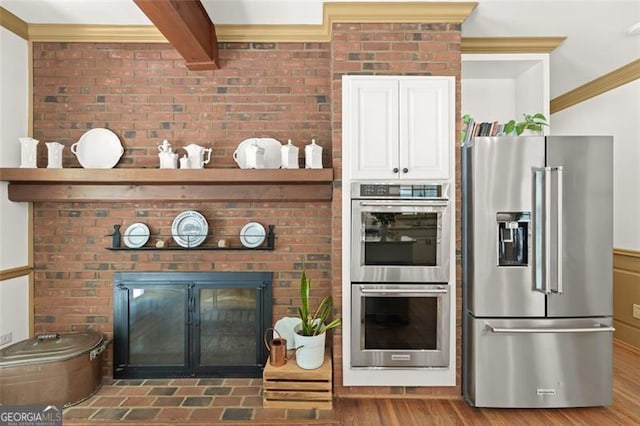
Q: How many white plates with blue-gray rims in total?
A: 3